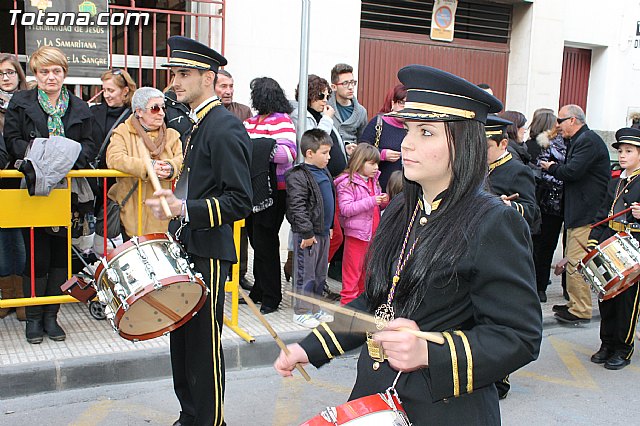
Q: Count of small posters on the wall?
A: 1